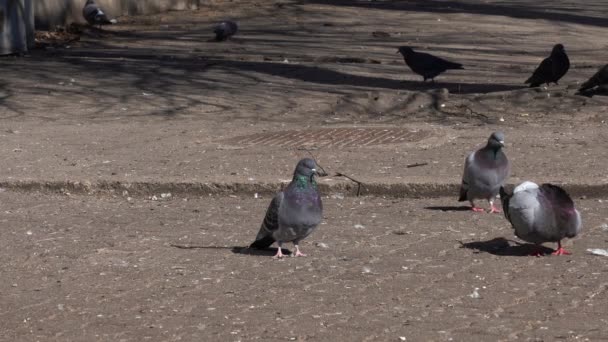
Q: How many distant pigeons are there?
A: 5